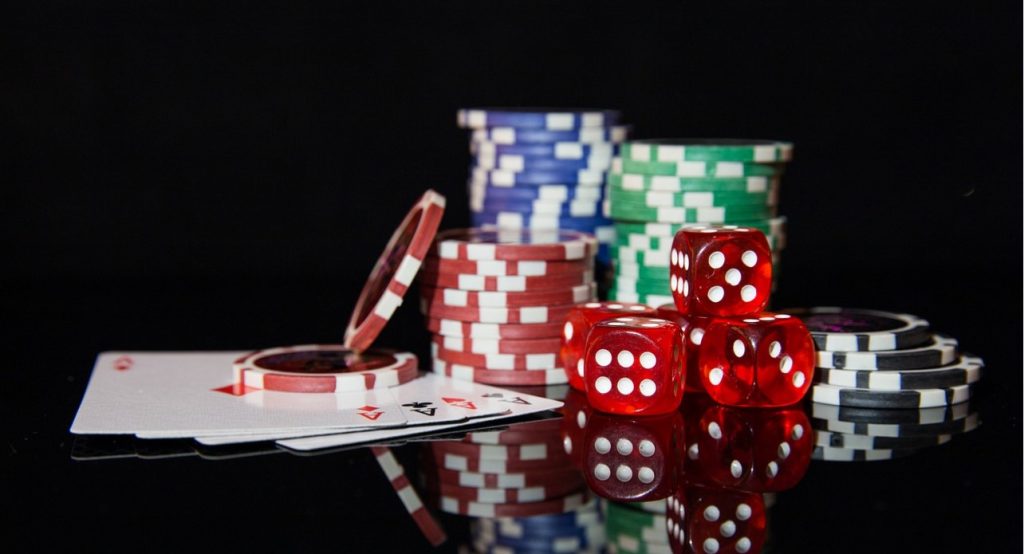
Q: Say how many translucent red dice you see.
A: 5